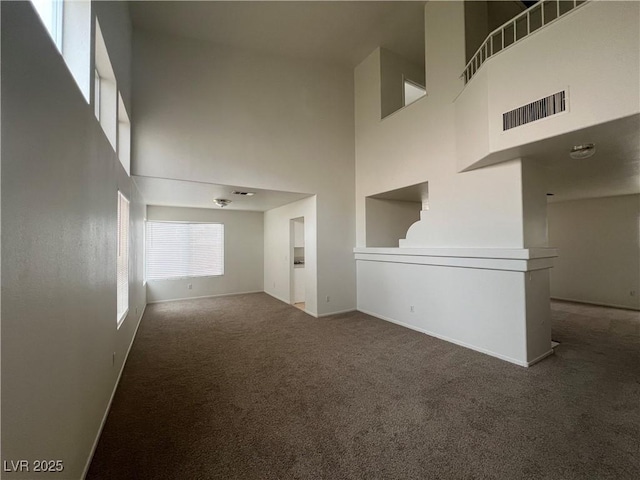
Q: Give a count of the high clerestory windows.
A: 3